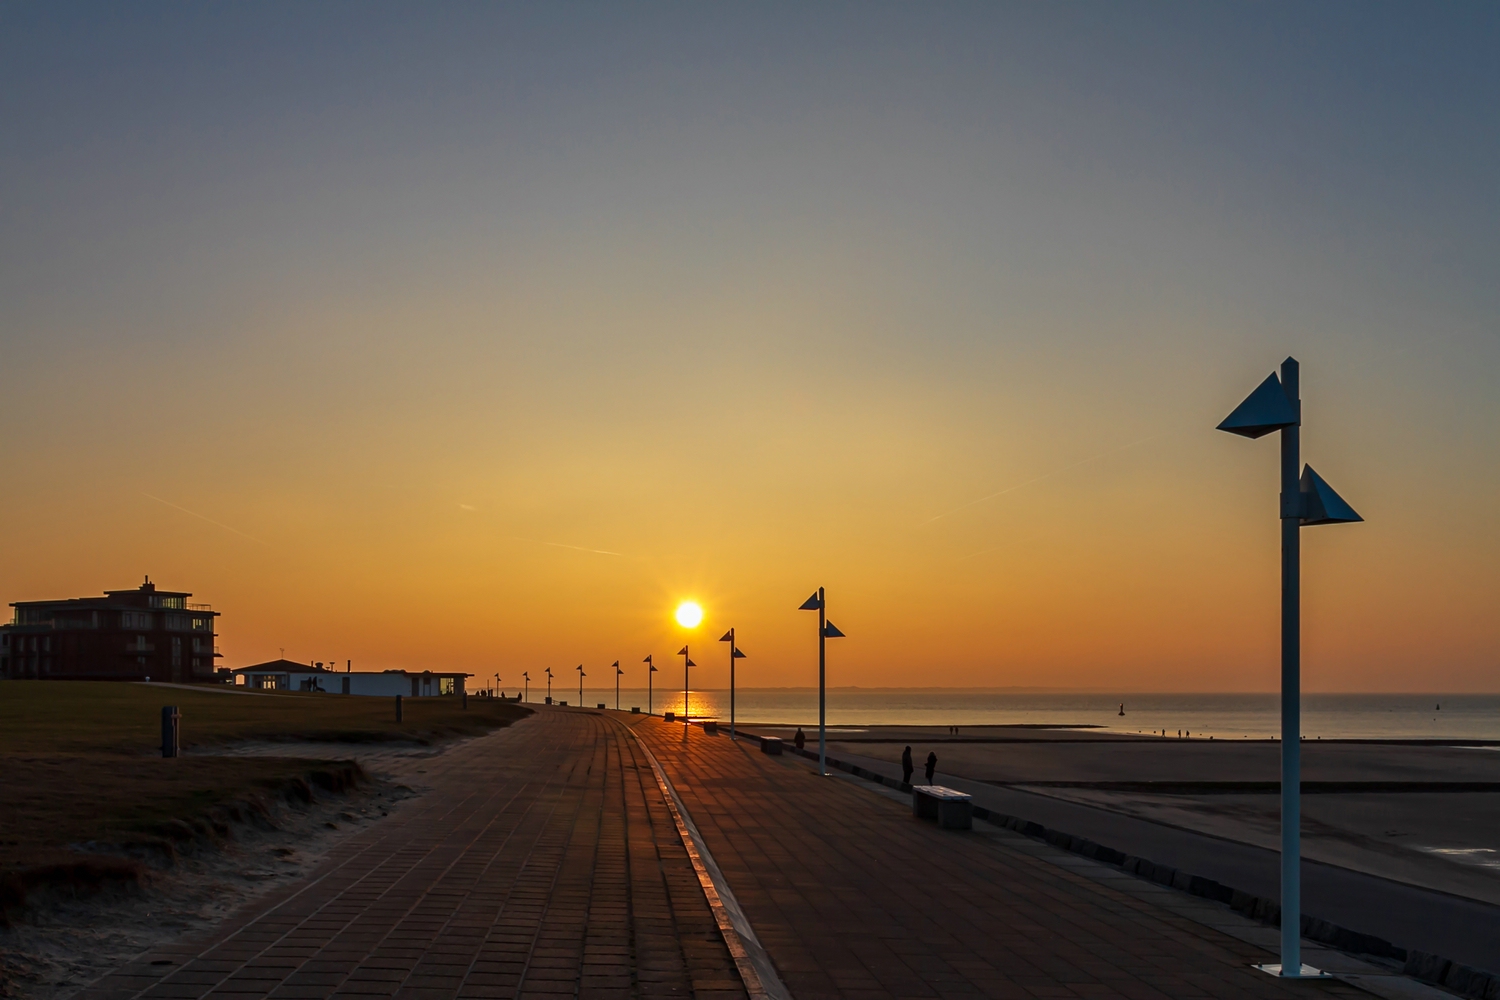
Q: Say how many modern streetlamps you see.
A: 10